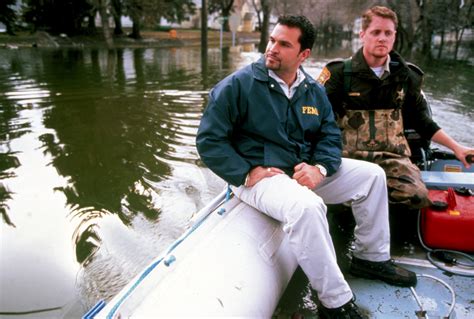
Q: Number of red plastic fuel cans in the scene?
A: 1